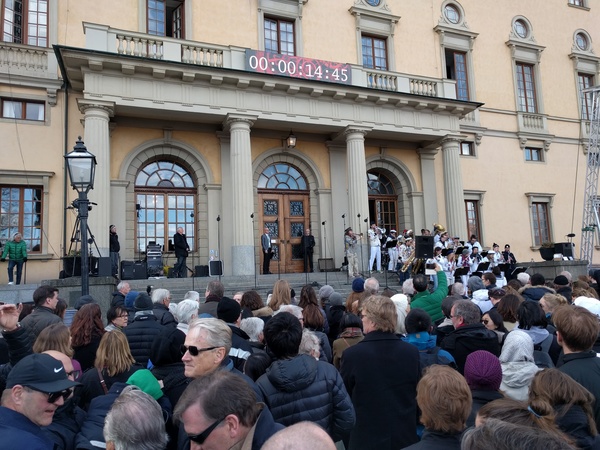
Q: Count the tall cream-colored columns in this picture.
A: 4